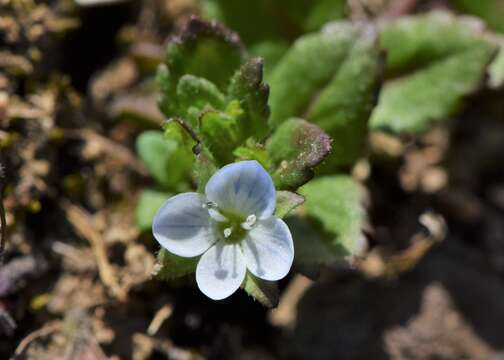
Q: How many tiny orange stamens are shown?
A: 0